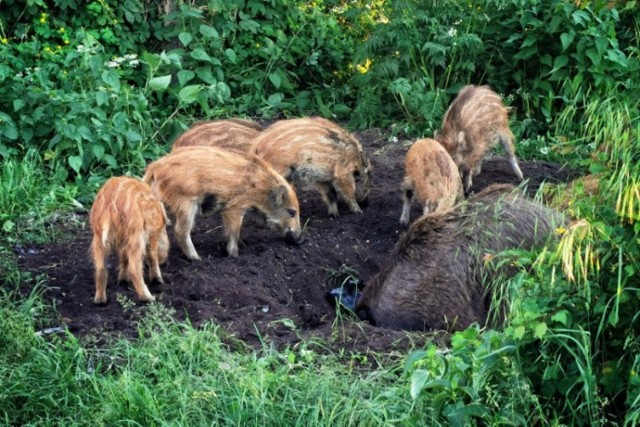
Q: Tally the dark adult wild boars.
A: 1